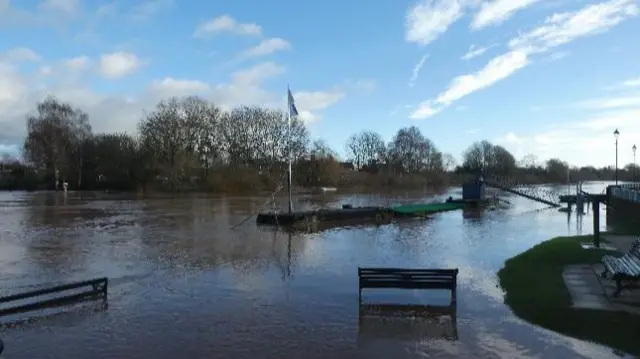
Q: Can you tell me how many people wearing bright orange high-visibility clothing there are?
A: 0